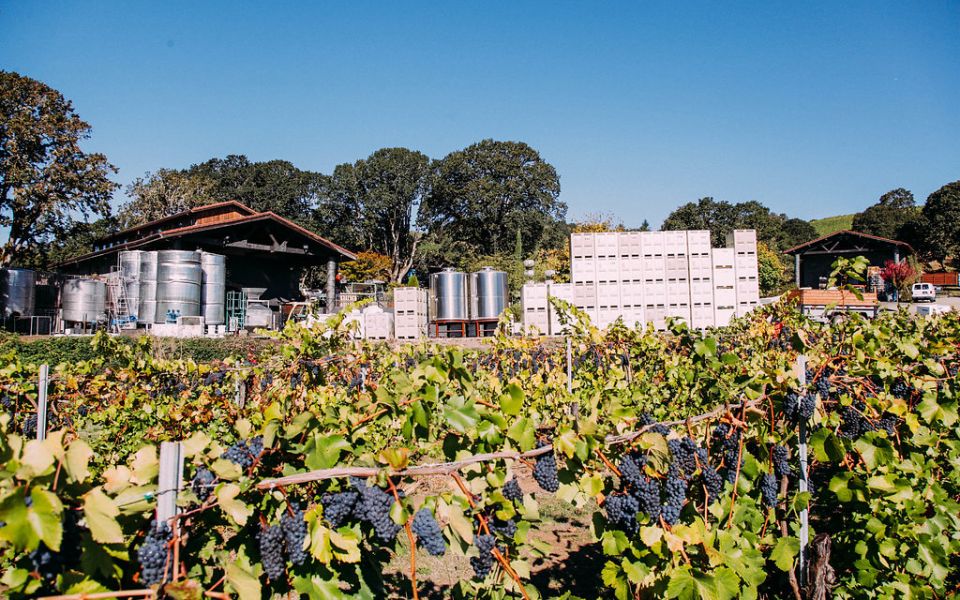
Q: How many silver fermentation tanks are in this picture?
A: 8